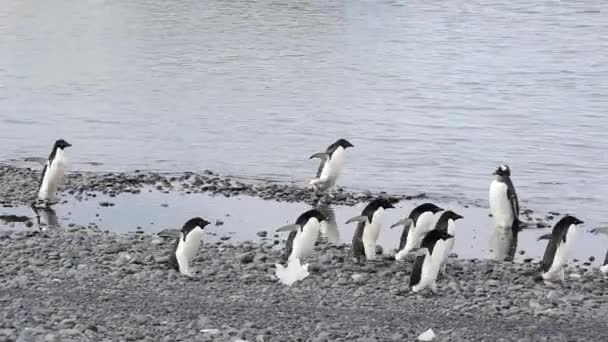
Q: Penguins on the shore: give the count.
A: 11